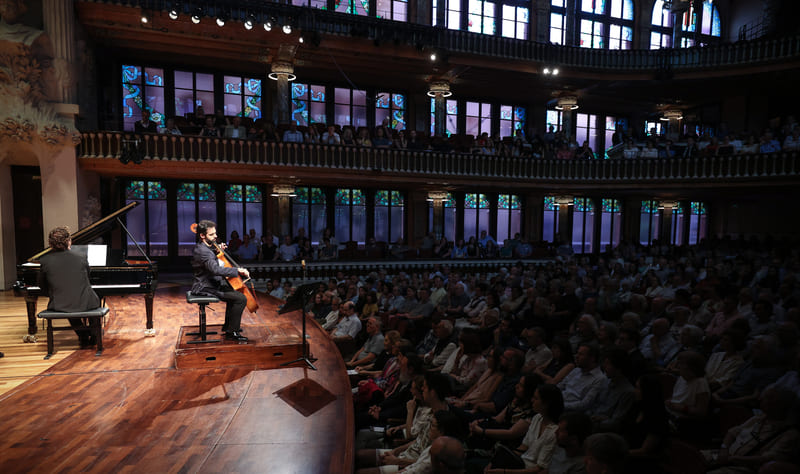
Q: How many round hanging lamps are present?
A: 8